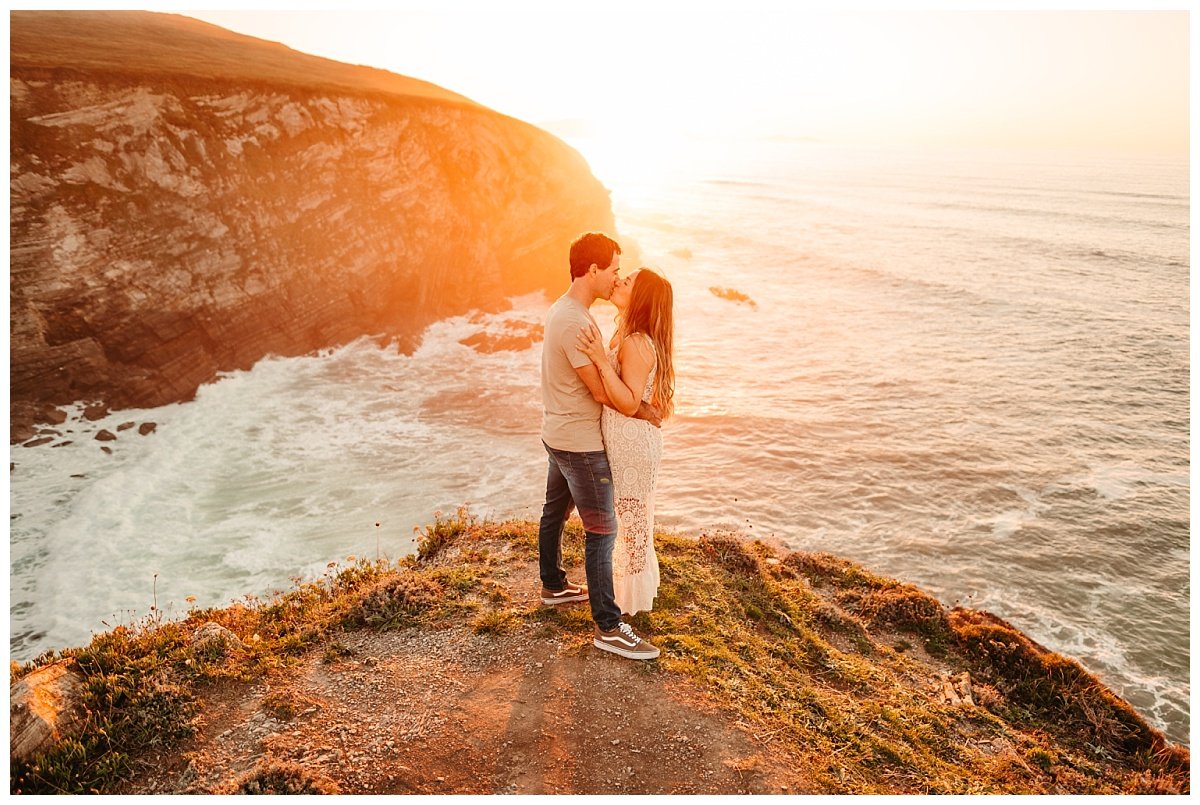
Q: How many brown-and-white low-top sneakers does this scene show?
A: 2